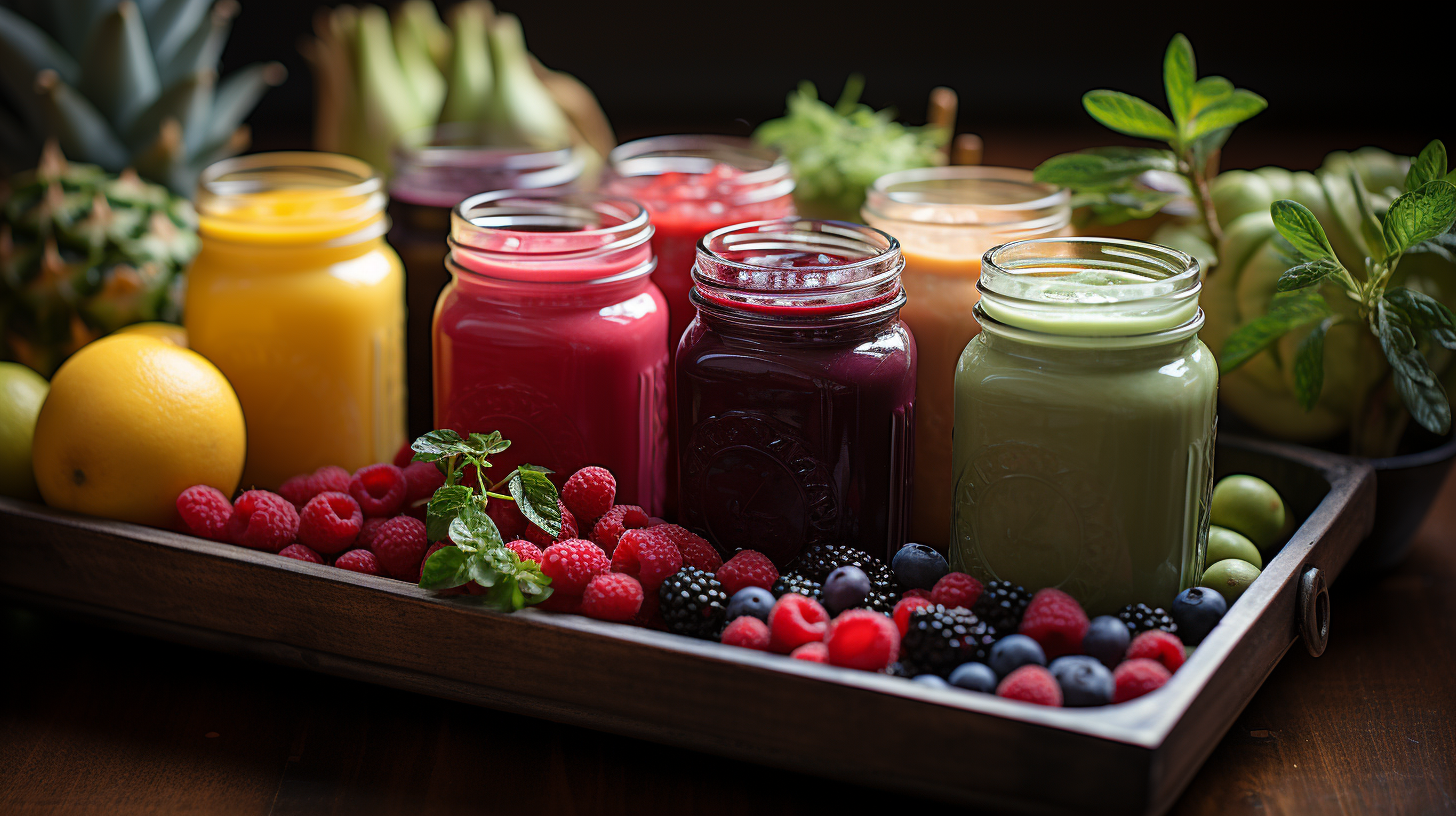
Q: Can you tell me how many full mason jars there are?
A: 7